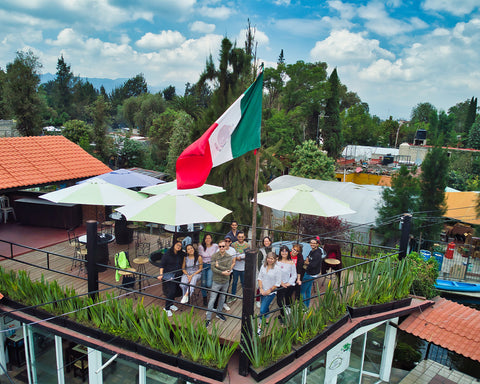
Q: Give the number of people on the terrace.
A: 12